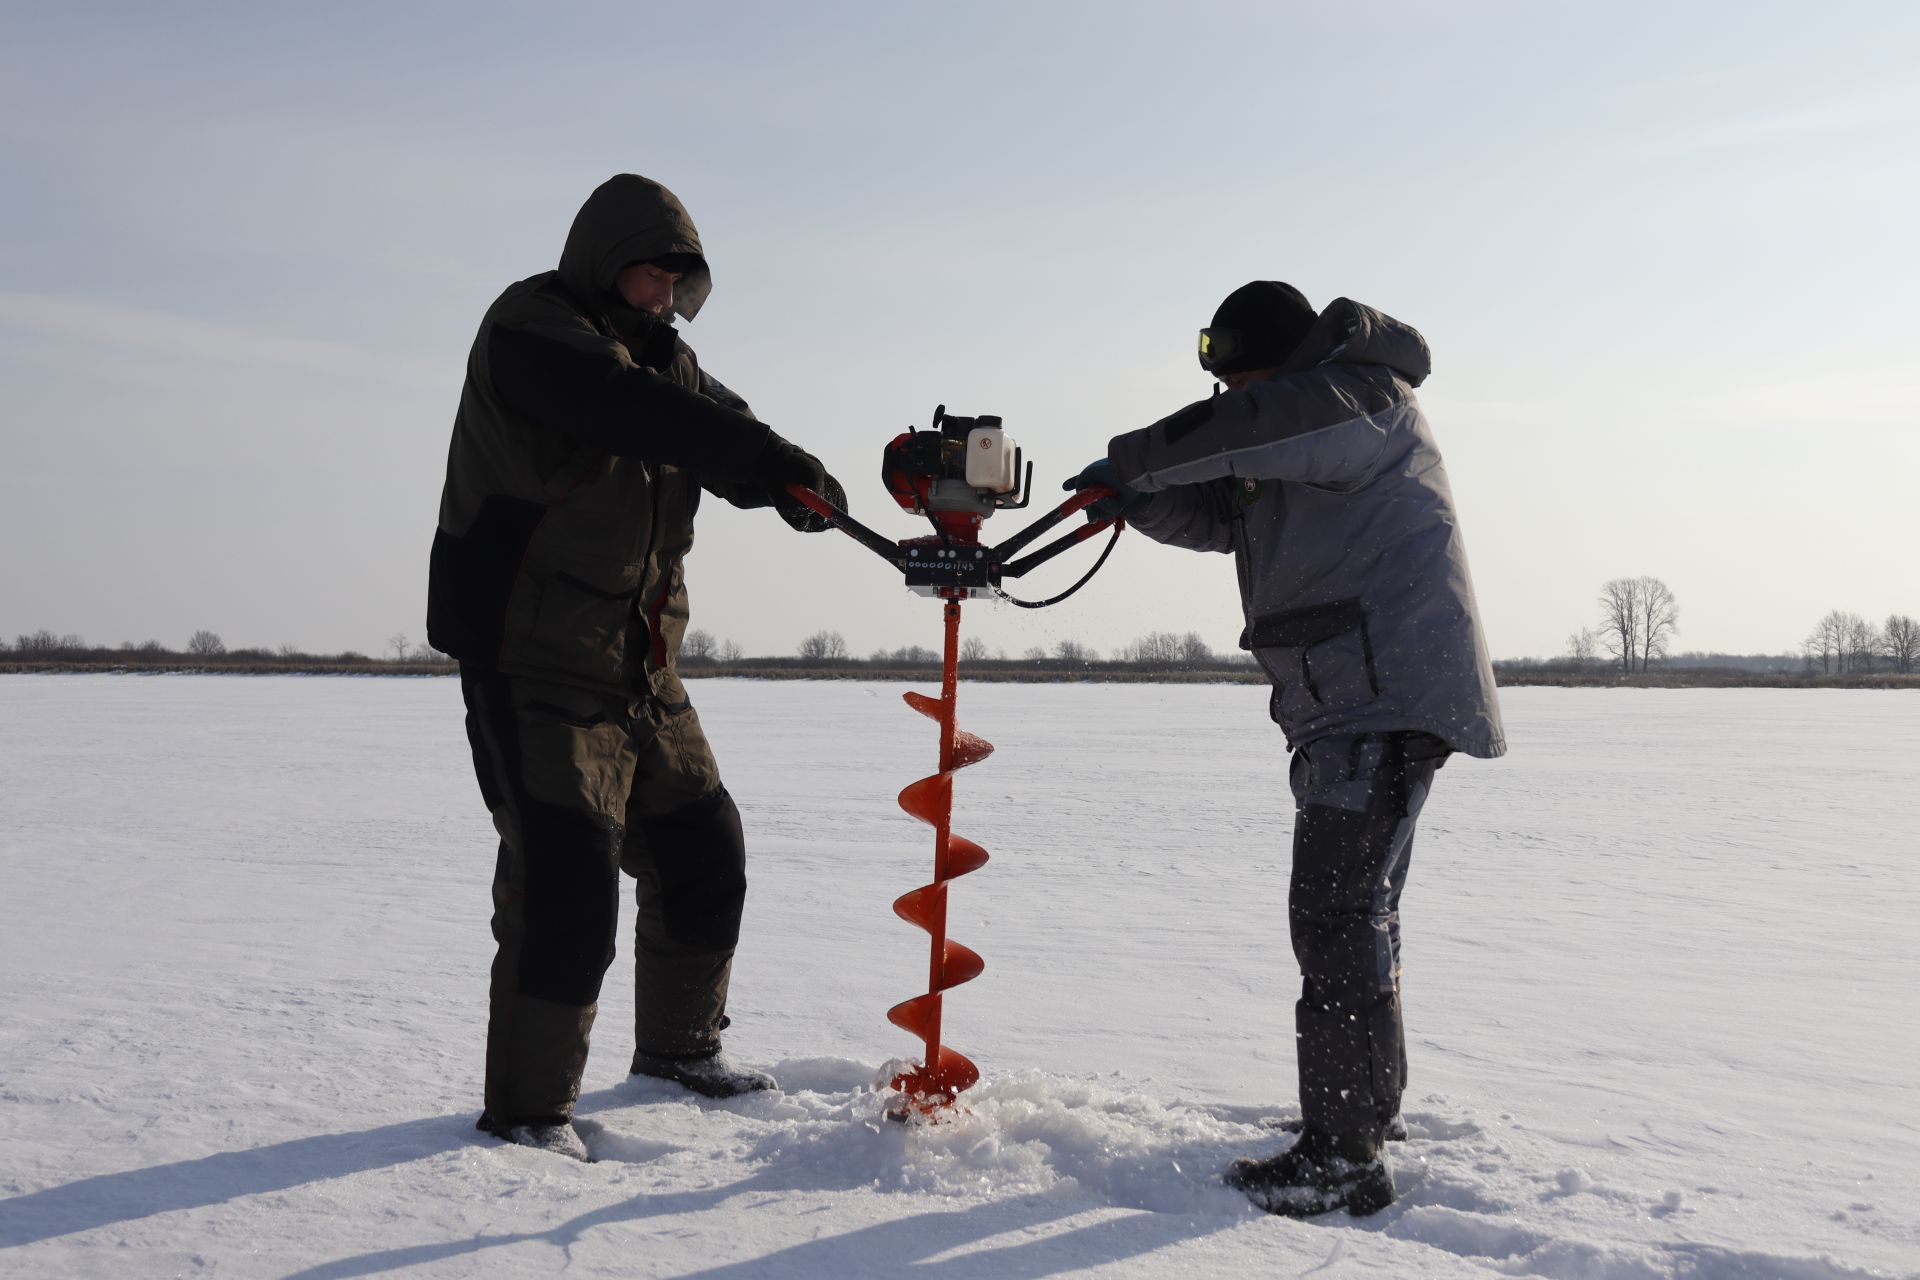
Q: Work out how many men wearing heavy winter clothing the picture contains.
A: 2